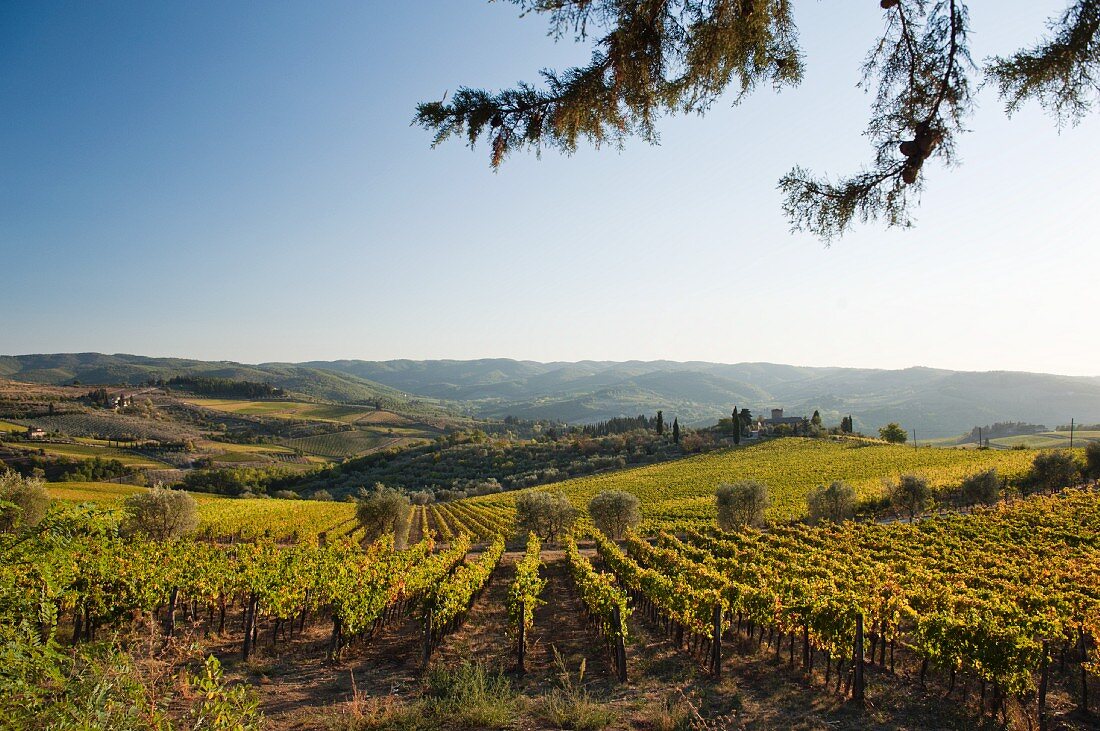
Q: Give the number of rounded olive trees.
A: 11